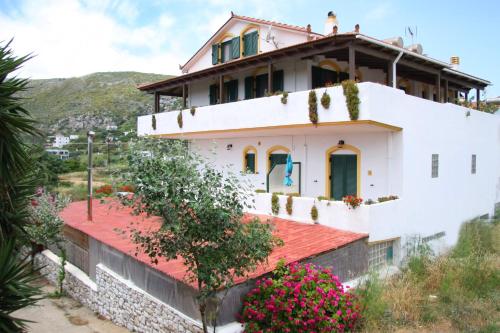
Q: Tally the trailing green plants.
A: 10